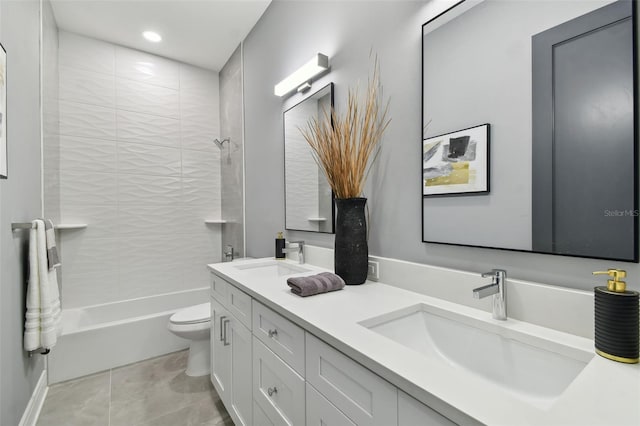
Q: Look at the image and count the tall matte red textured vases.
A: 0